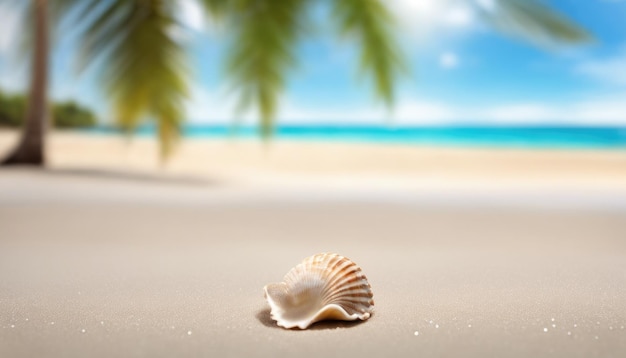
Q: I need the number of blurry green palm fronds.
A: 4